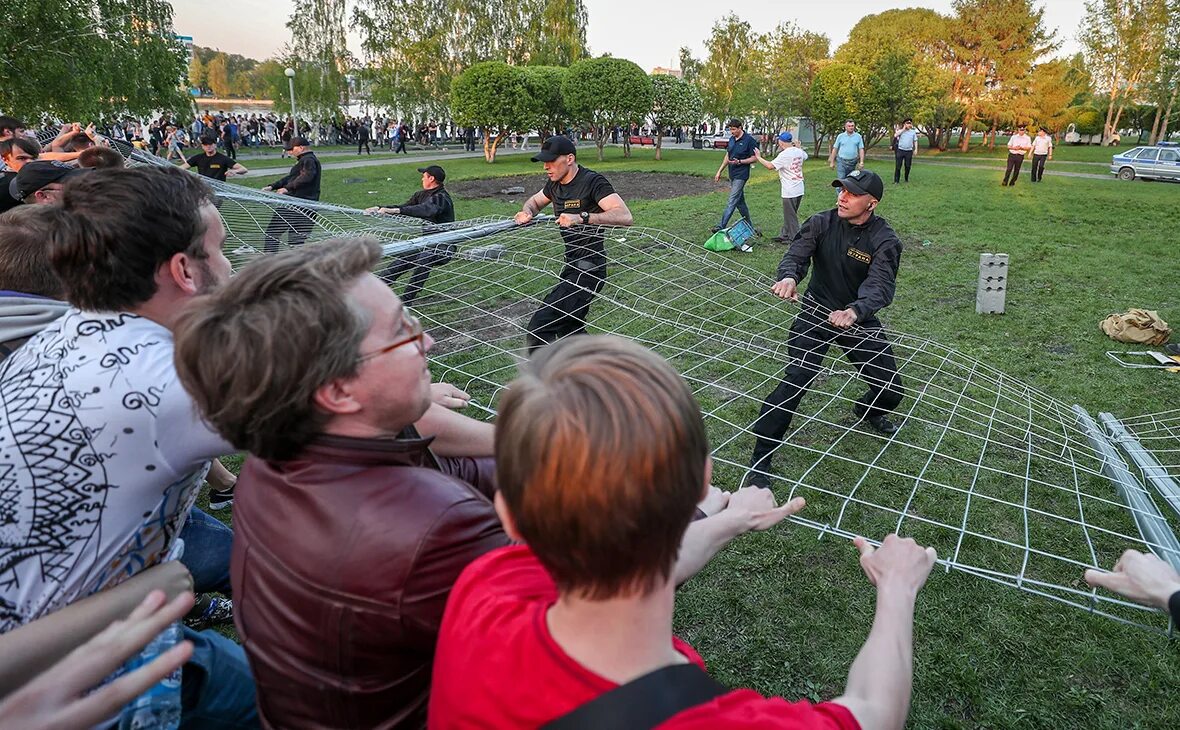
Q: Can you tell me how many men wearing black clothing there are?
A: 5